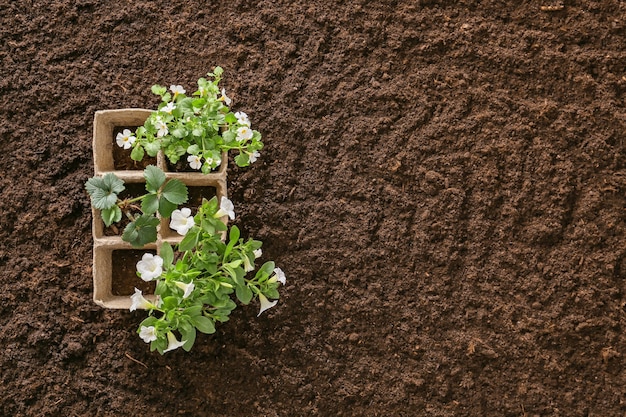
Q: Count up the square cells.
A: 6